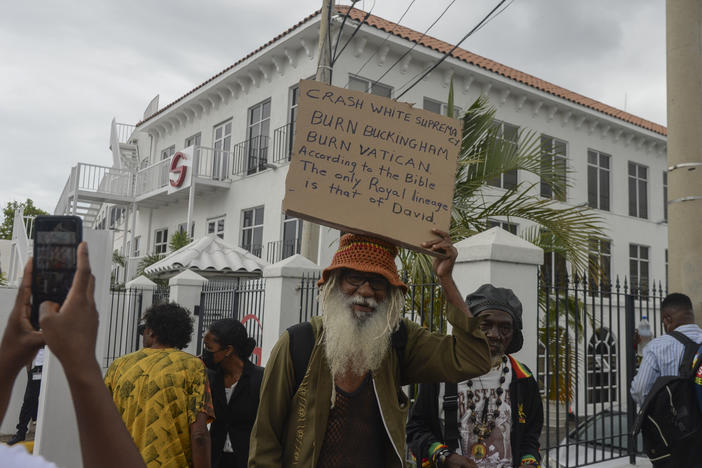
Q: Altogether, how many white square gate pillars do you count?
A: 4